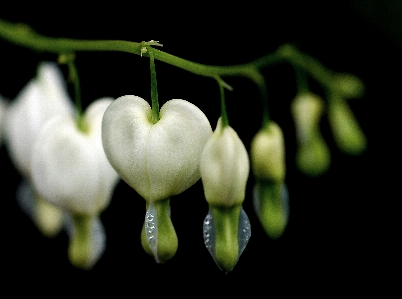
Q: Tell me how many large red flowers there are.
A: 0